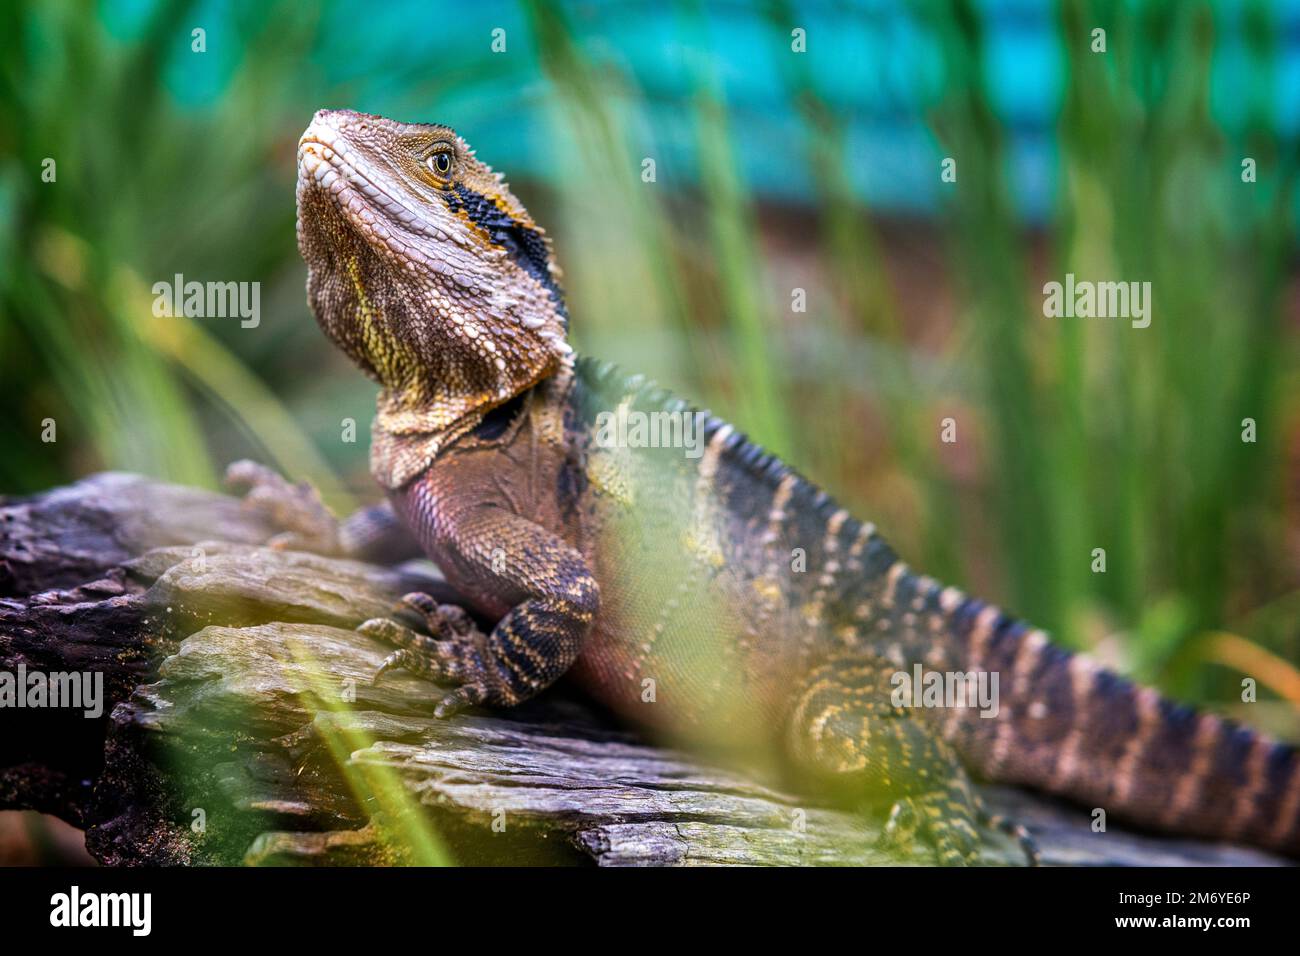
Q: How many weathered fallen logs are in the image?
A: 1